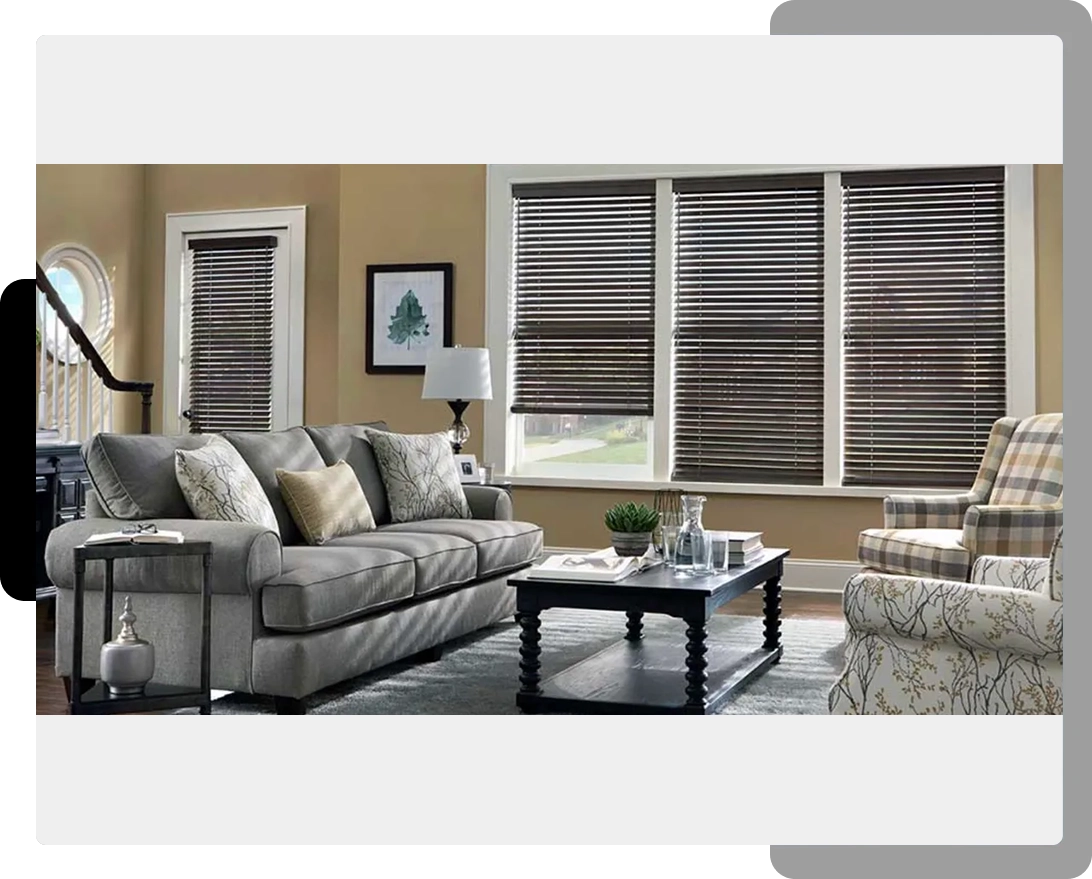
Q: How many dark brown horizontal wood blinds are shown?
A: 4